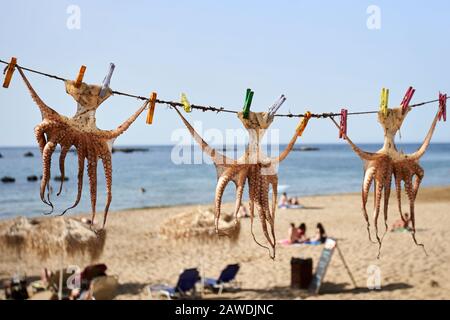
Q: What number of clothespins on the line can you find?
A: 12